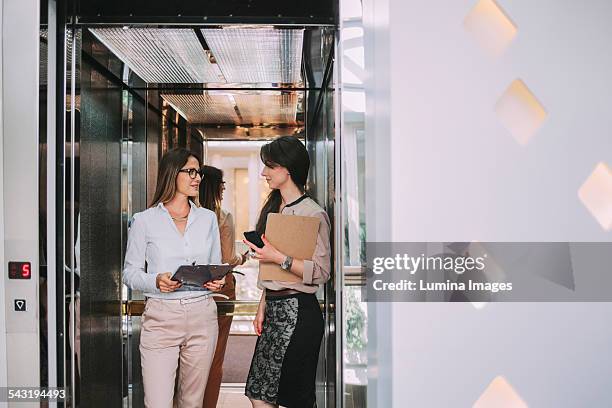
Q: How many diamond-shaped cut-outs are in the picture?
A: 5